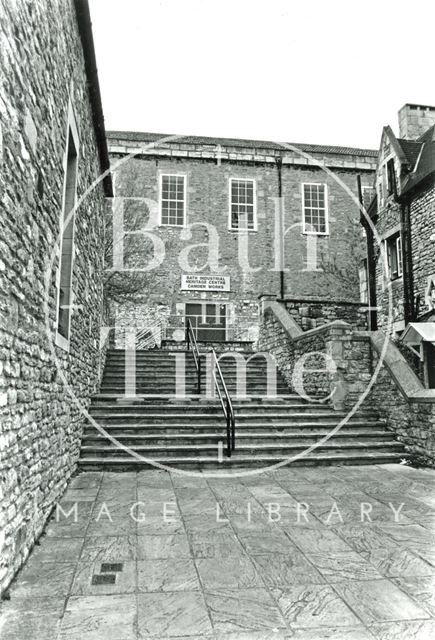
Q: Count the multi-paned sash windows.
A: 3